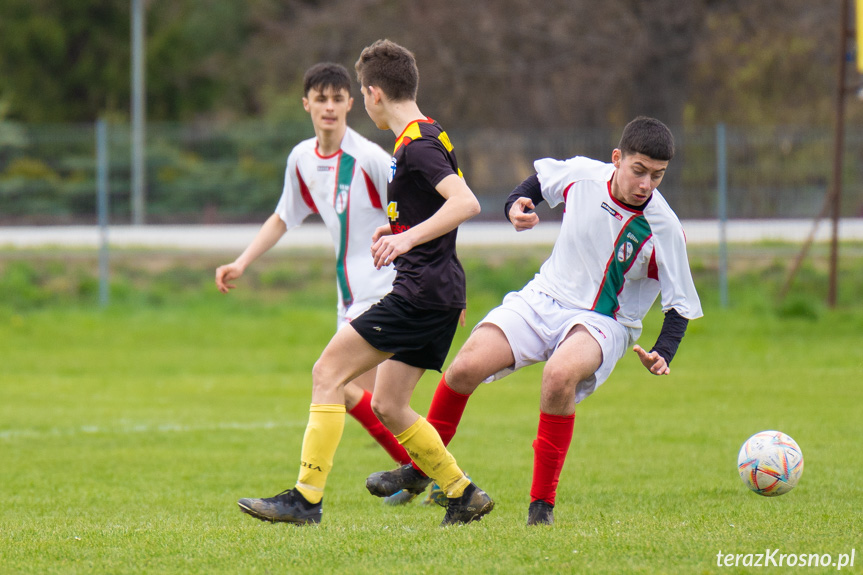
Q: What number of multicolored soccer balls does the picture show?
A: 1